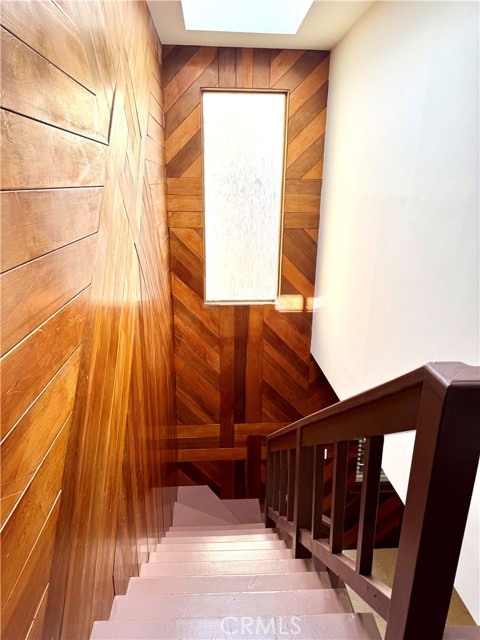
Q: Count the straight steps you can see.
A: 9